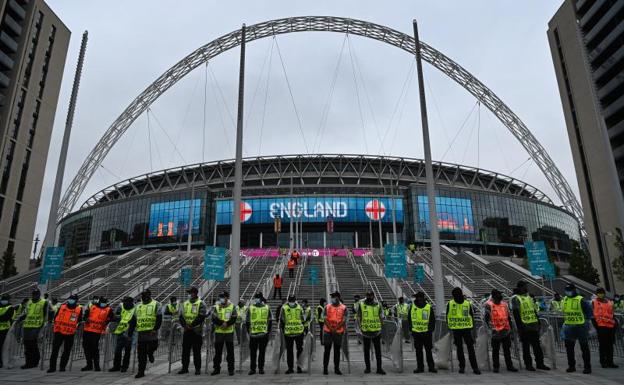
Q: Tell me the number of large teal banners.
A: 4